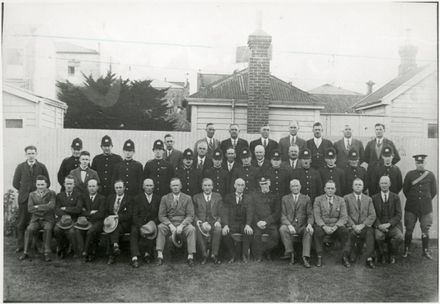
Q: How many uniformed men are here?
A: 14